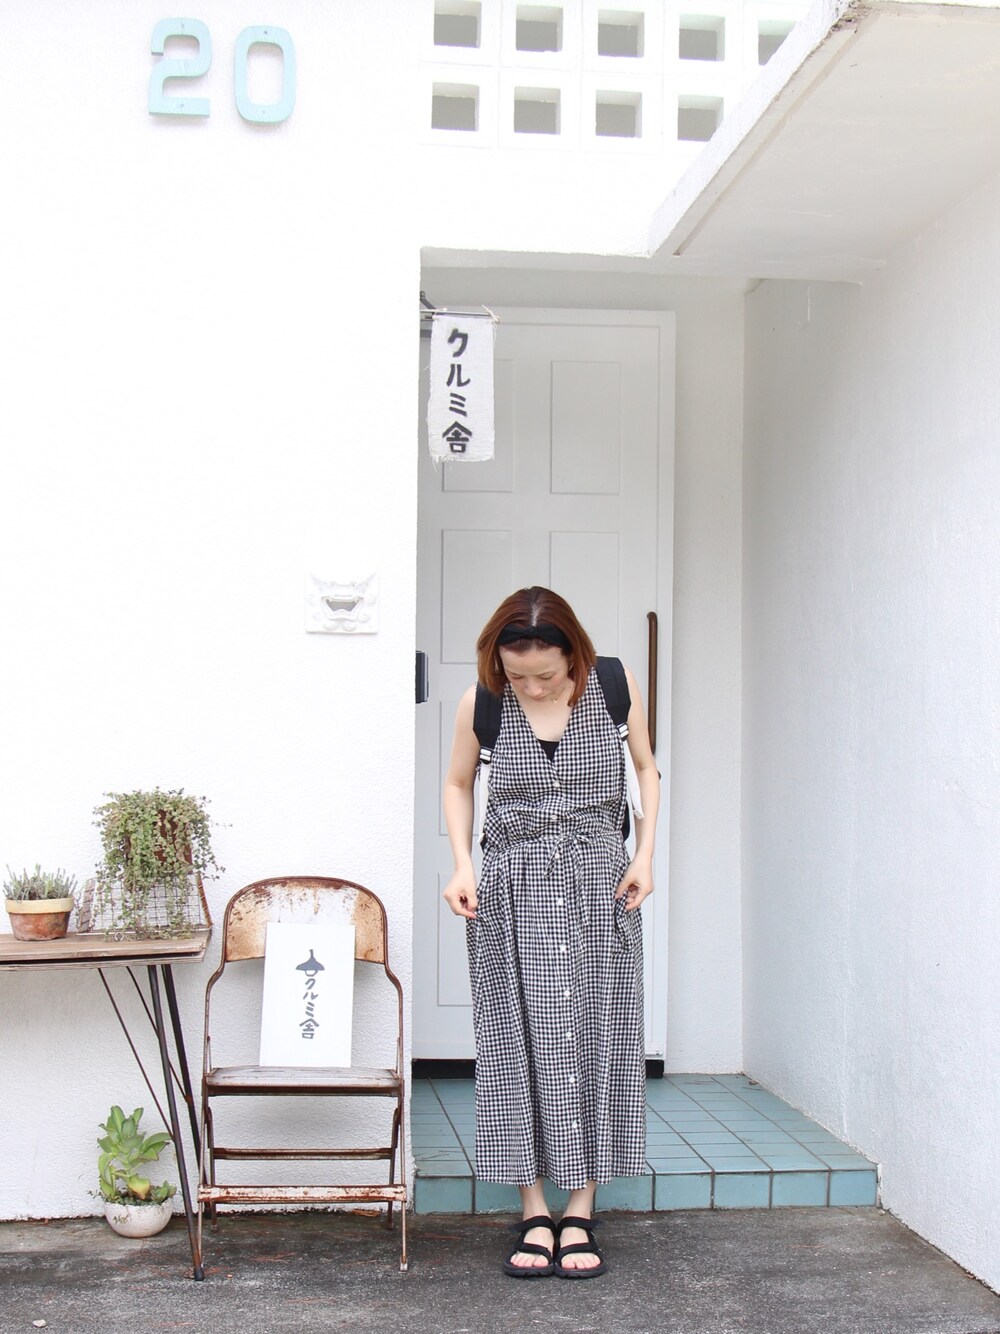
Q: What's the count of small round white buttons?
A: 9